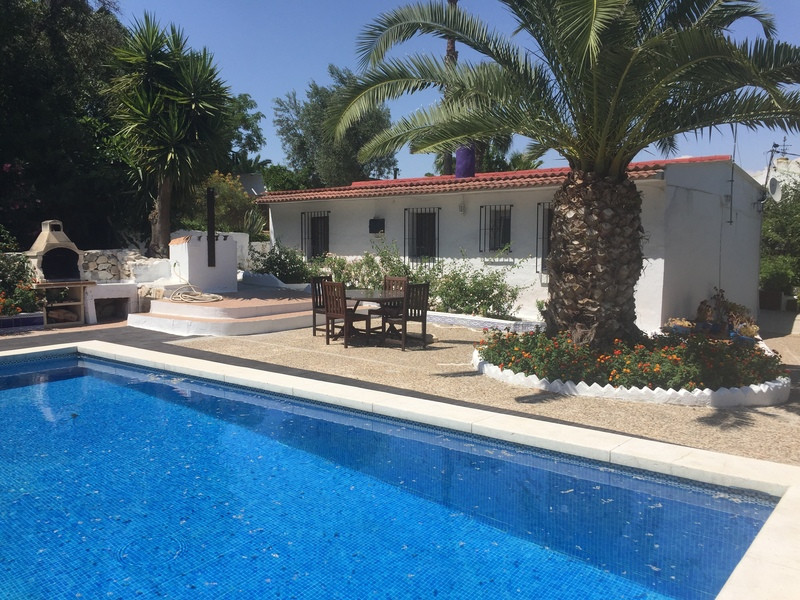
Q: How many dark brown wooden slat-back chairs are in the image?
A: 4